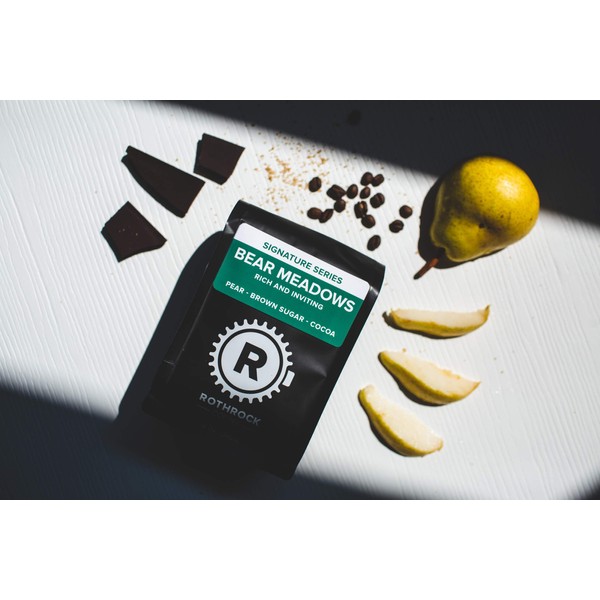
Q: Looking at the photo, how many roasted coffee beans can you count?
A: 15